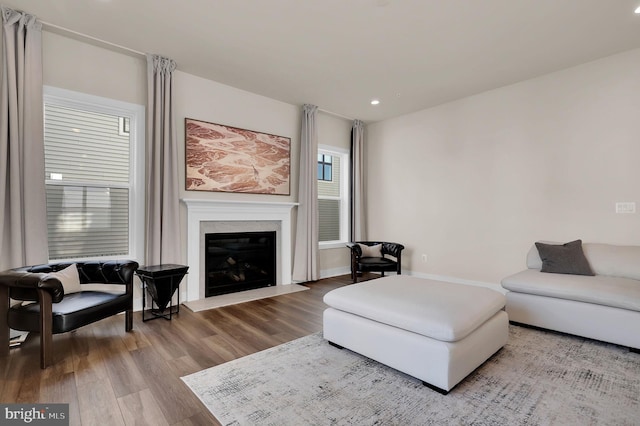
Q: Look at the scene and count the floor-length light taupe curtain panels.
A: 4